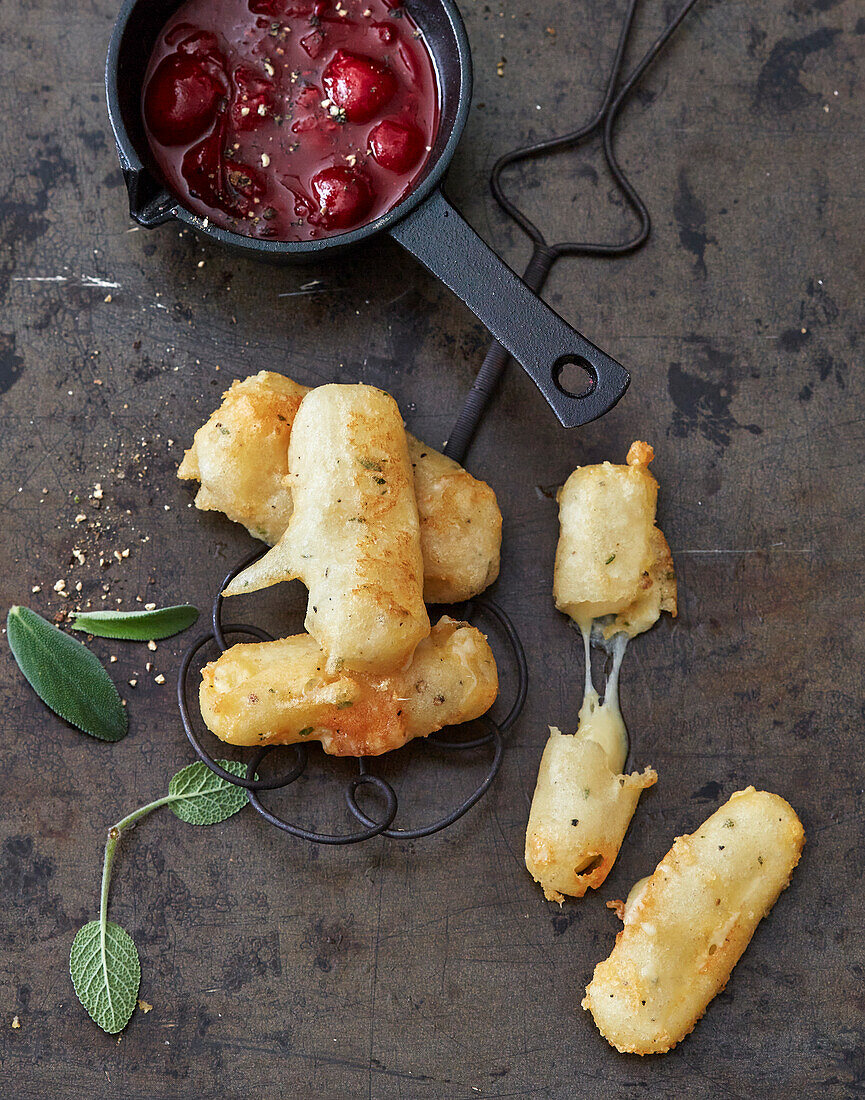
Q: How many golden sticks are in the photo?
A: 5